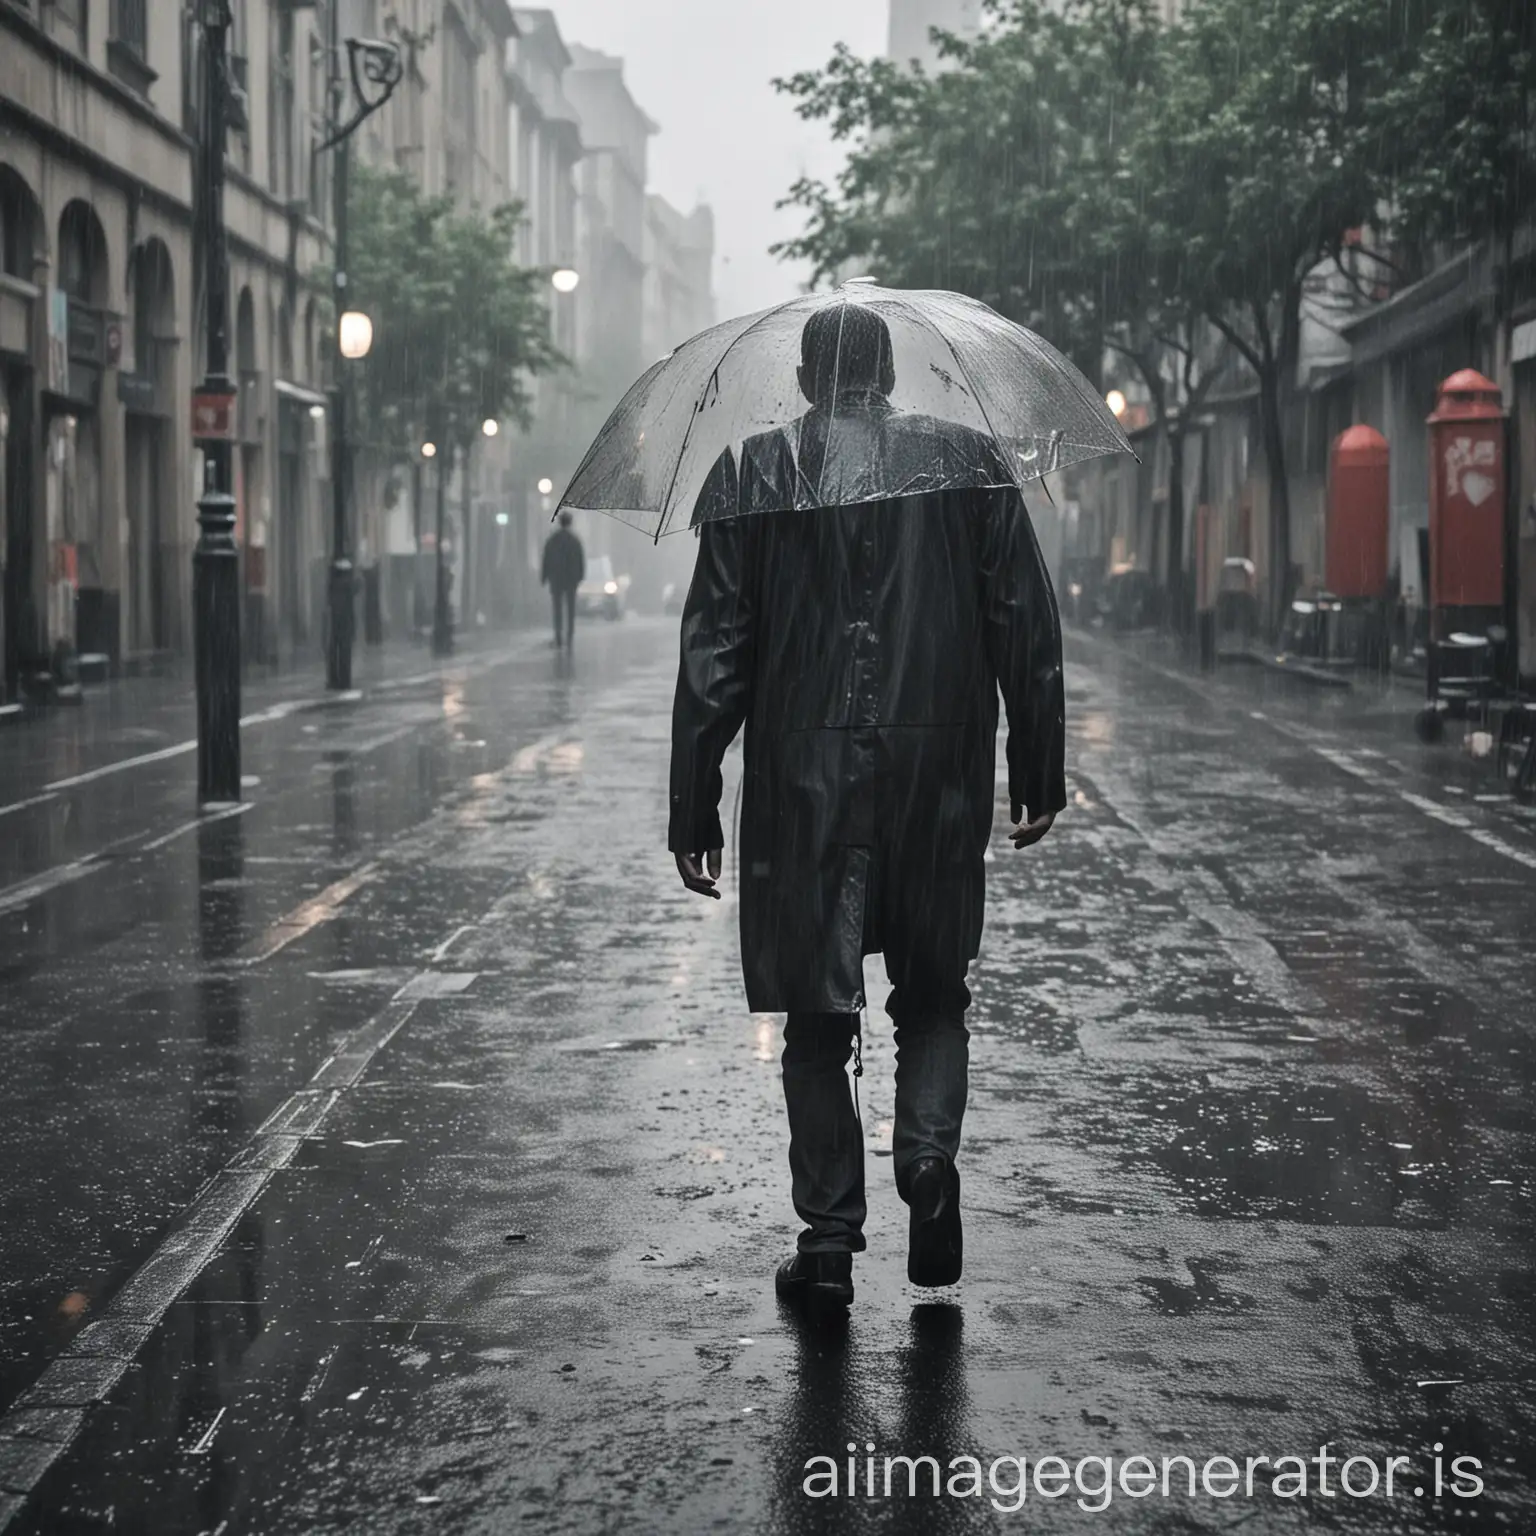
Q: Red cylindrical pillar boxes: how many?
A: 2